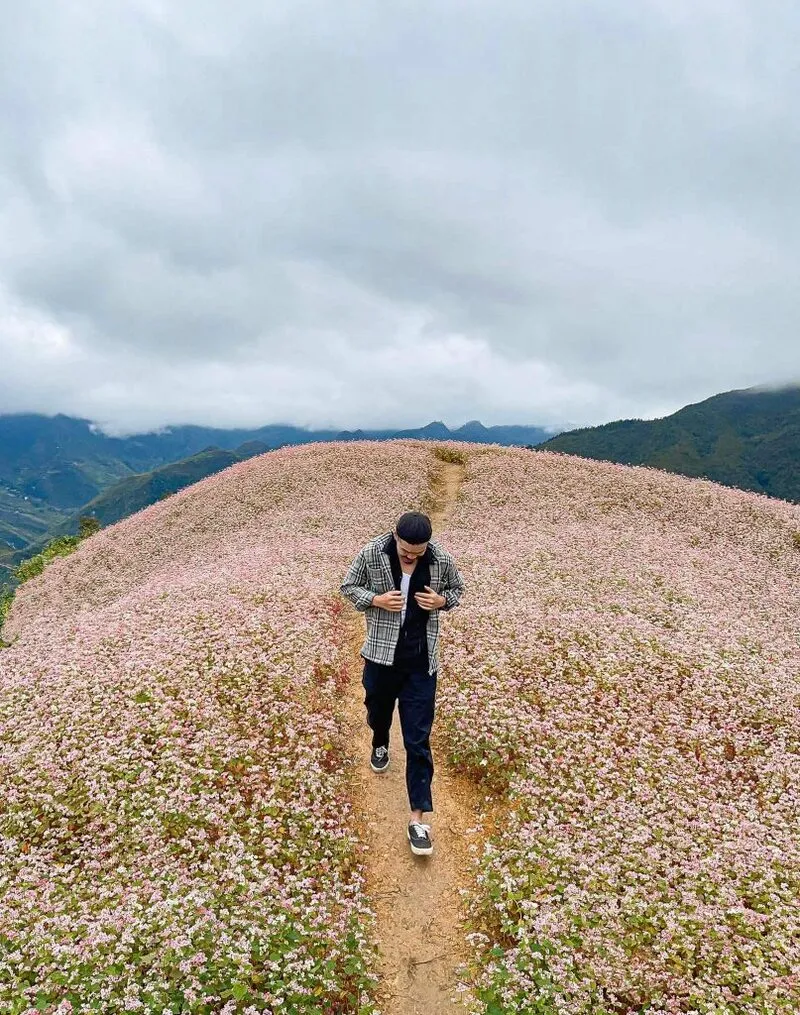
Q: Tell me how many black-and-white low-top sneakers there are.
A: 2